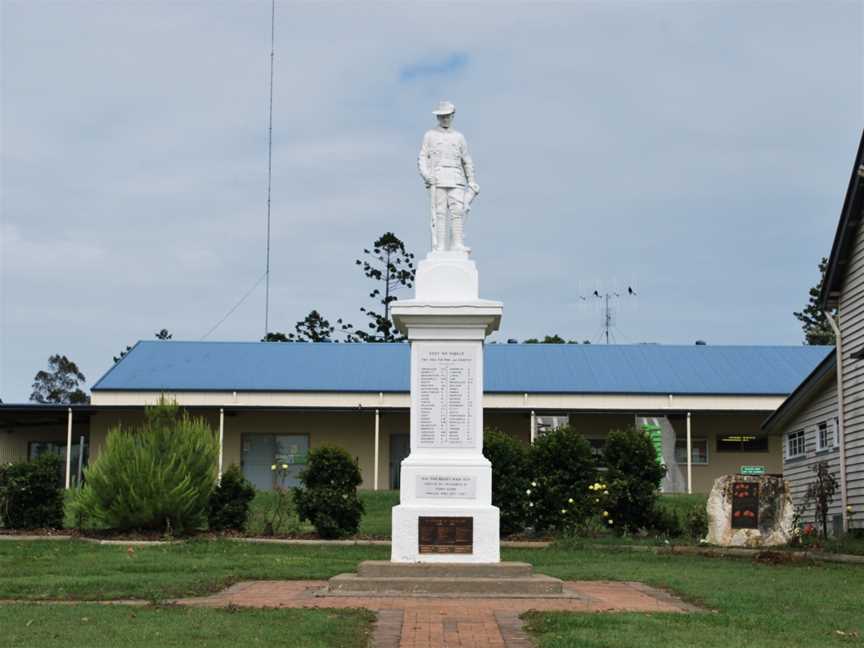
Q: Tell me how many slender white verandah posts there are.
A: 5